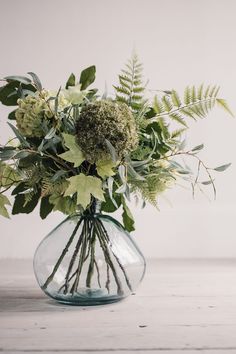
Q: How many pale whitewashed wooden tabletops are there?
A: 1